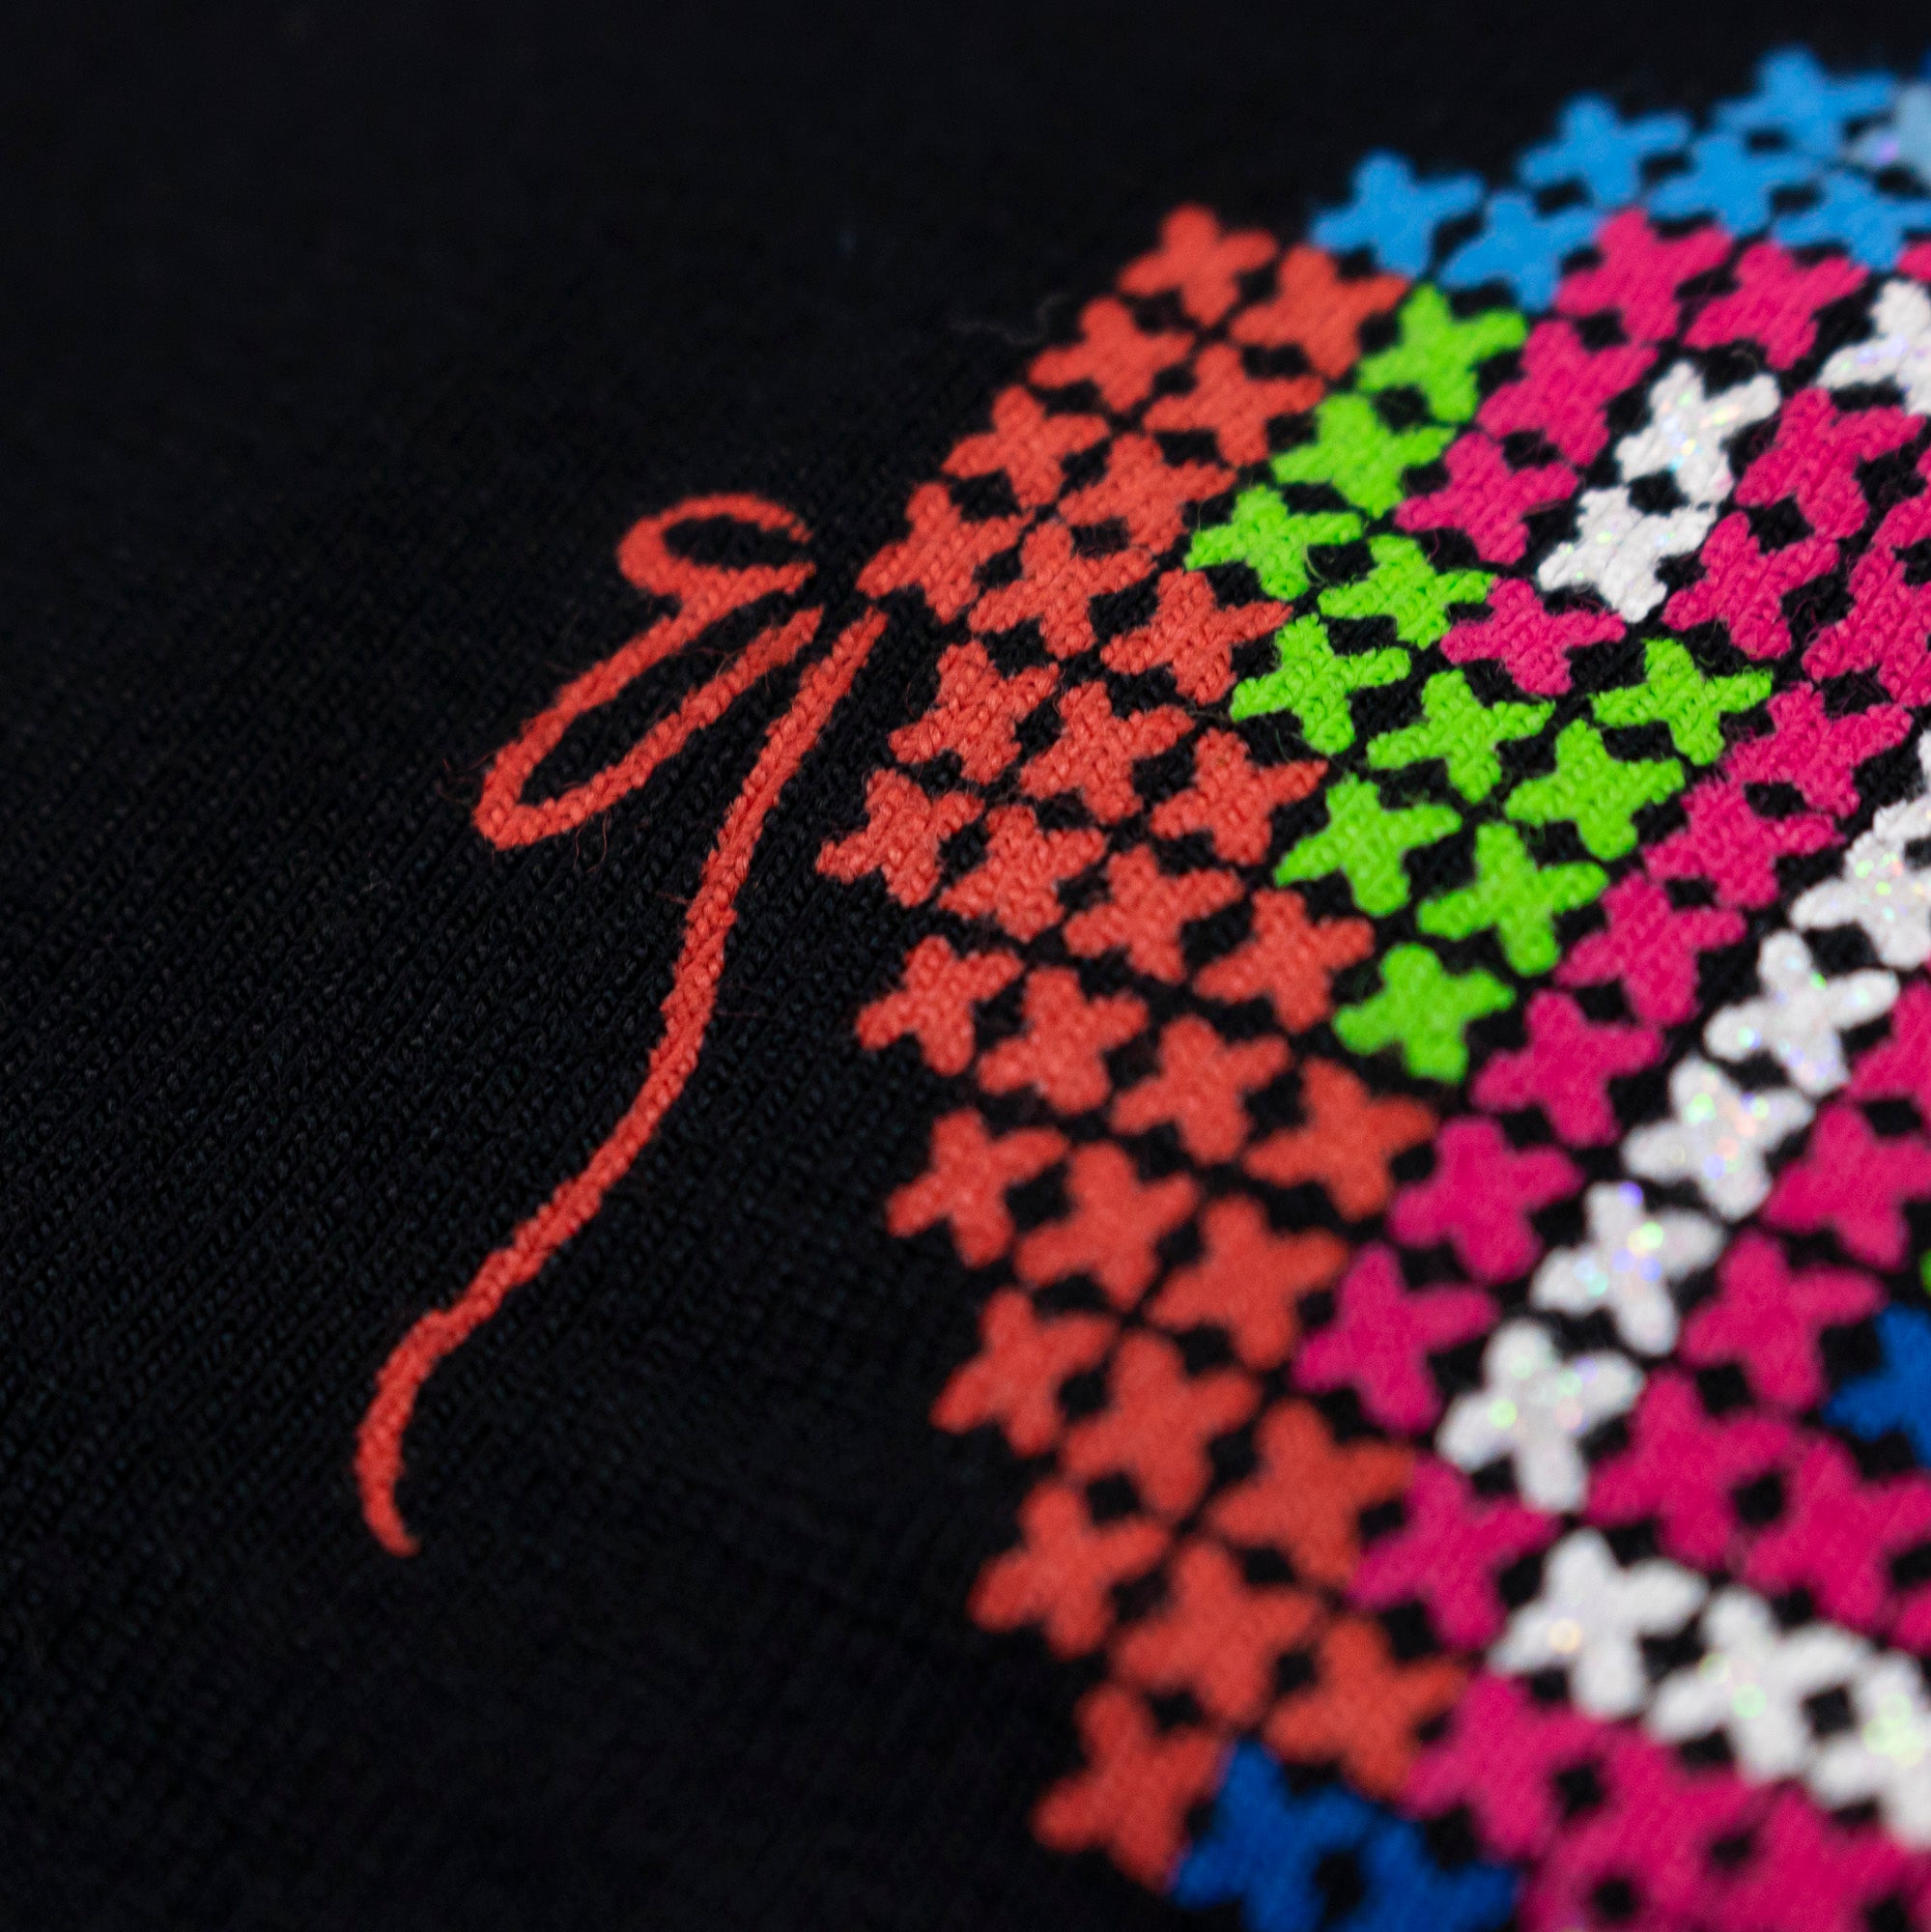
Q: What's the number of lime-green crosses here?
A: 11